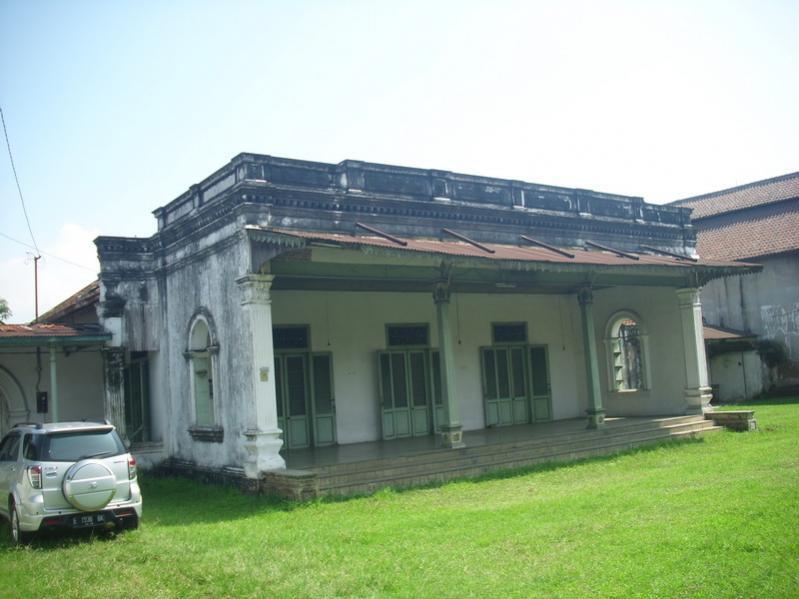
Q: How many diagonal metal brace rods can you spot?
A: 5